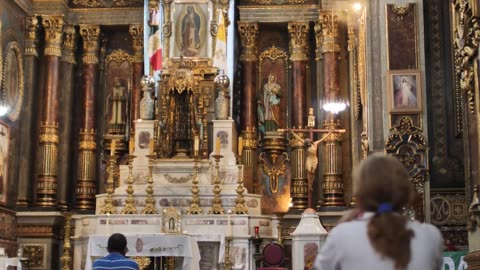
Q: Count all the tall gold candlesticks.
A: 6